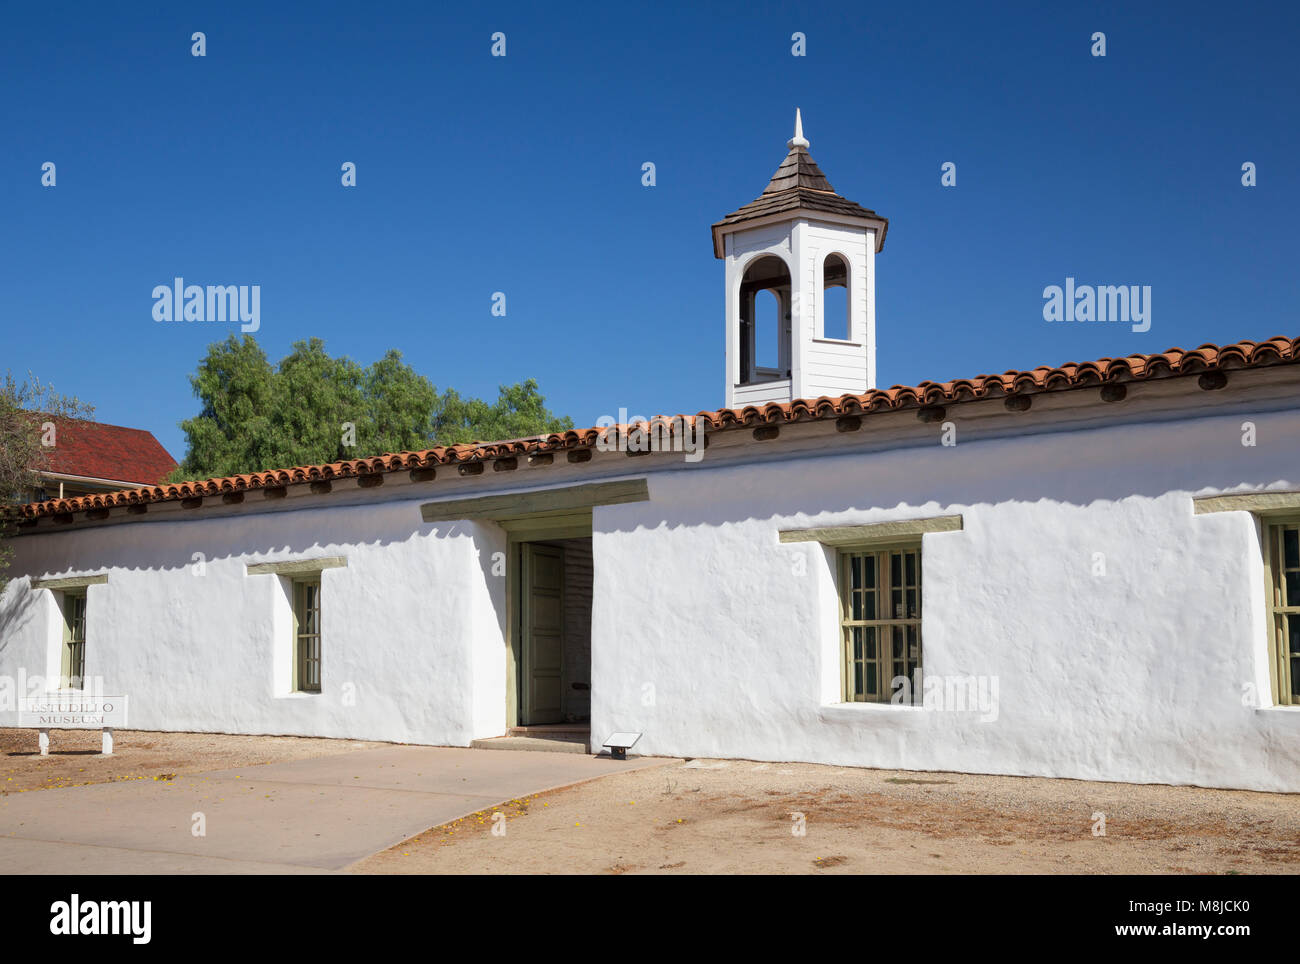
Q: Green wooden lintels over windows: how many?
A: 4